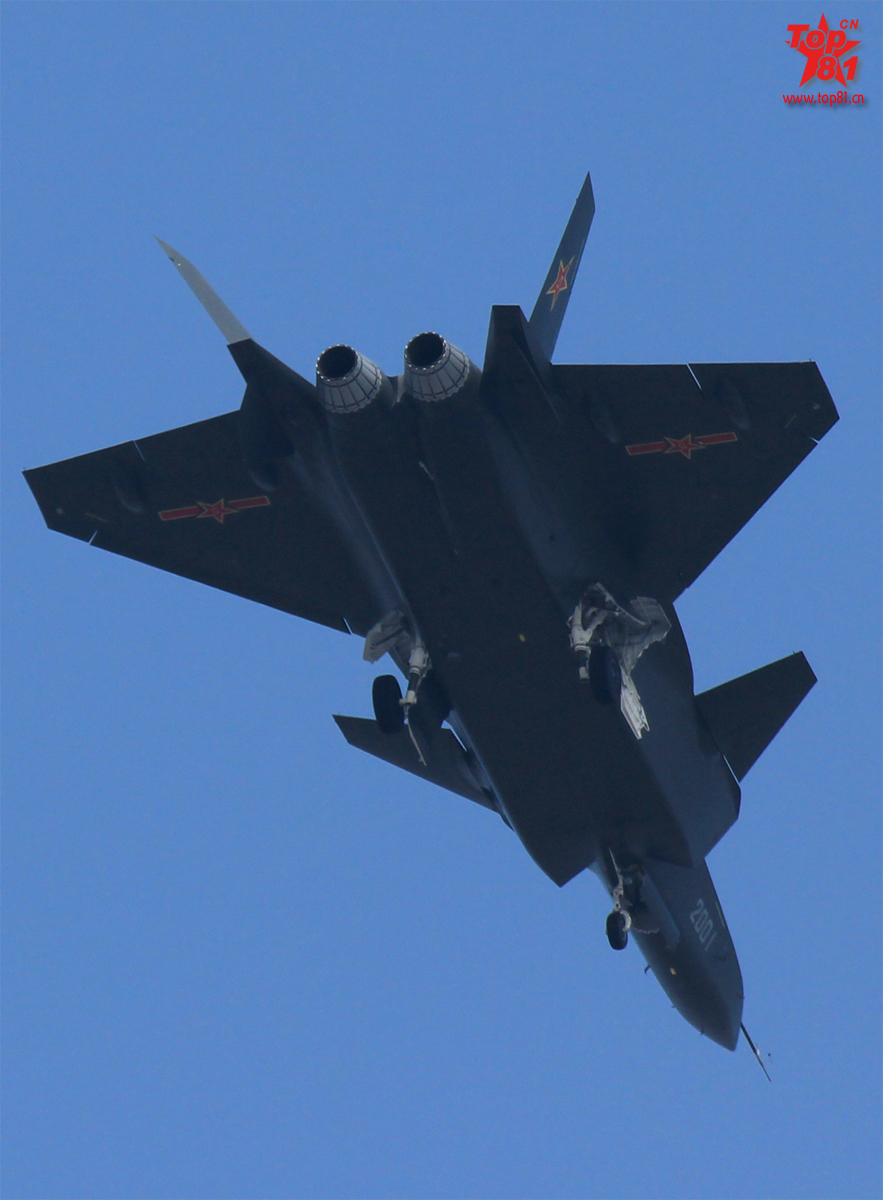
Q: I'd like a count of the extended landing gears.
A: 3